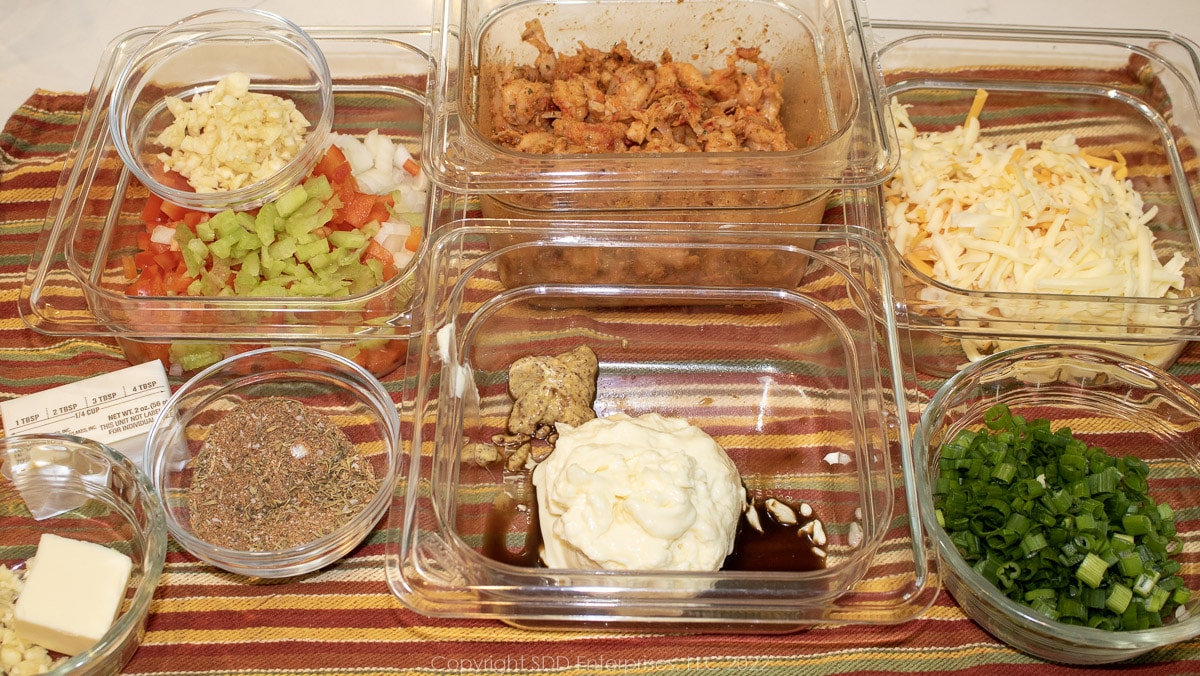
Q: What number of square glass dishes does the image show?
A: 4